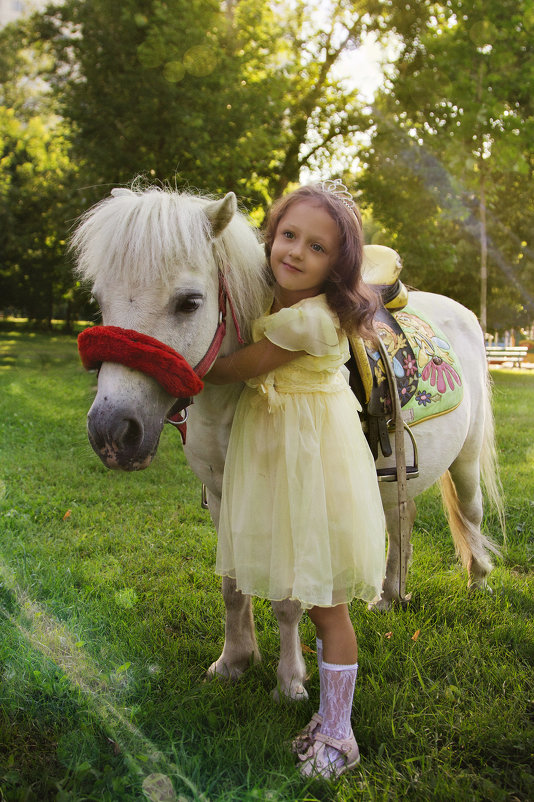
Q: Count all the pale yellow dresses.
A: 1